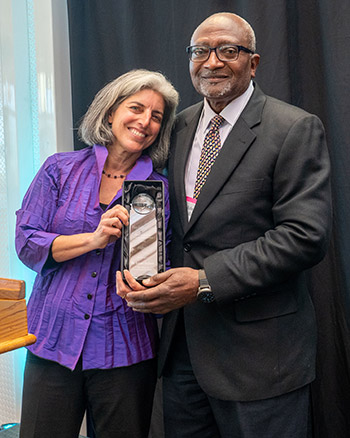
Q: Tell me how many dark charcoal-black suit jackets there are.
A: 1